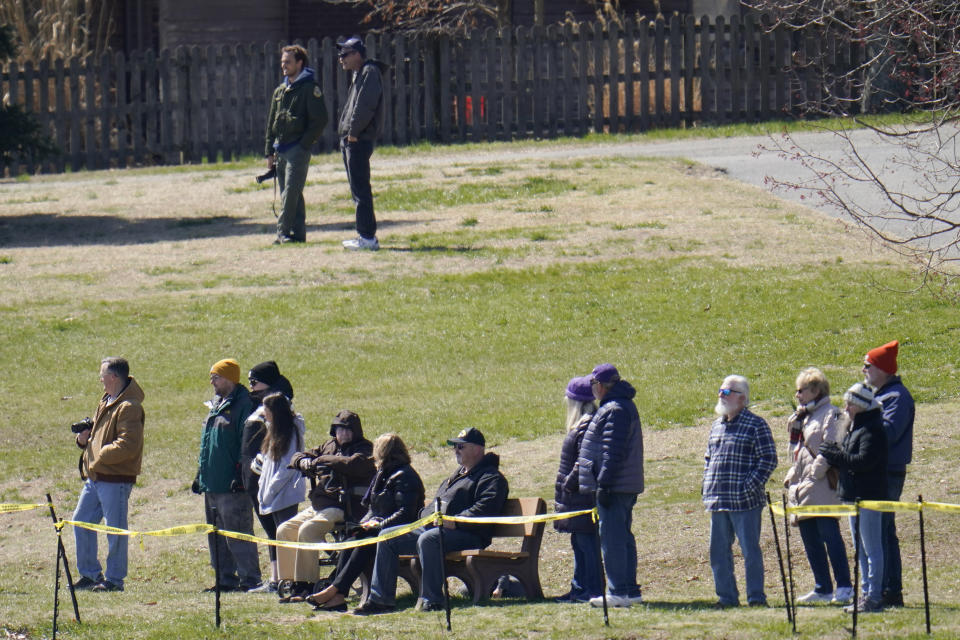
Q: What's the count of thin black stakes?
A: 9